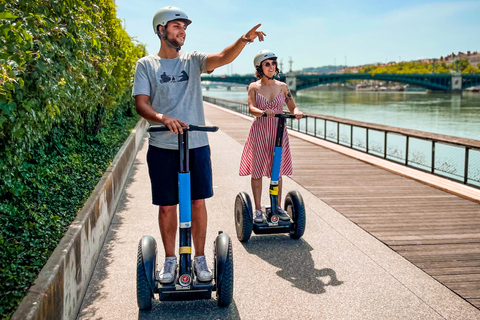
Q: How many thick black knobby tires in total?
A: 4